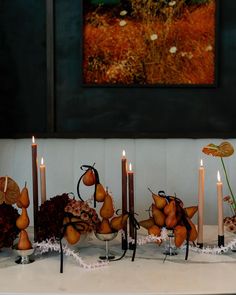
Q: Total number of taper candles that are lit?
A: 6